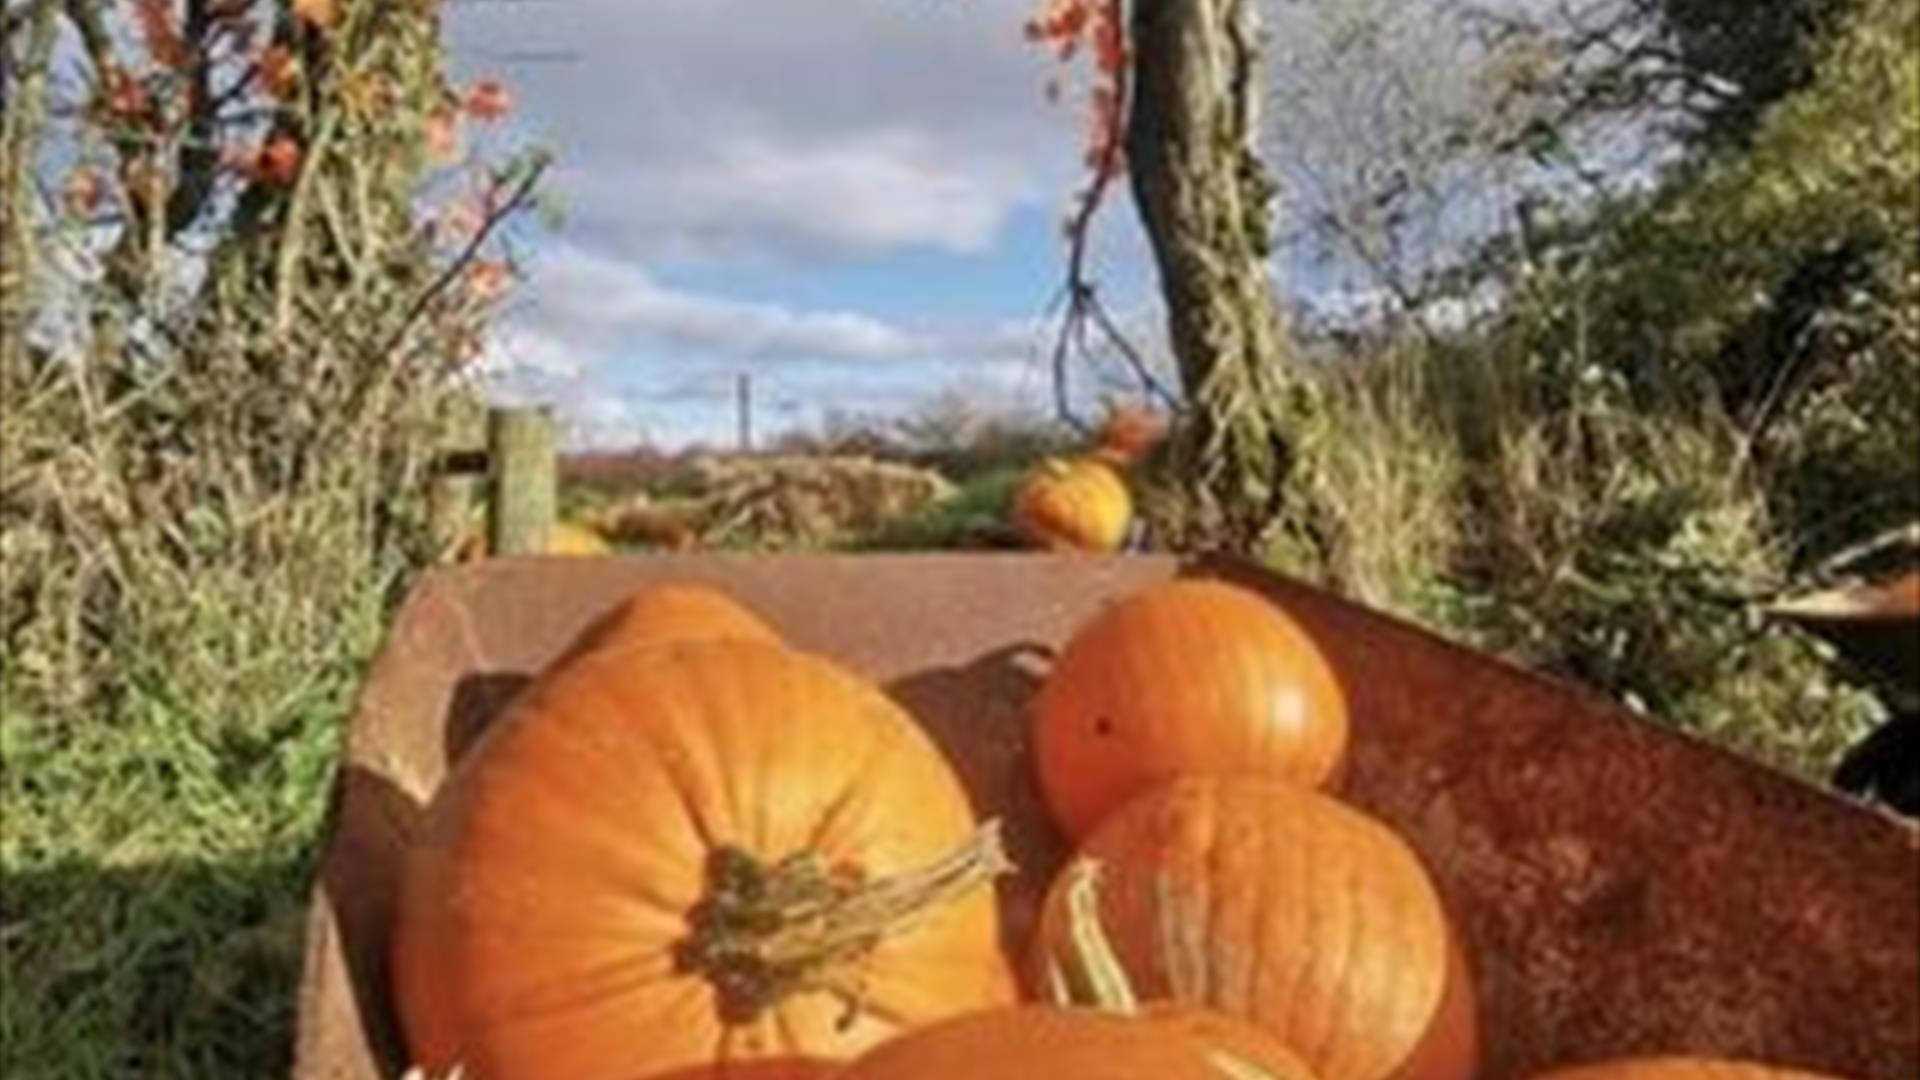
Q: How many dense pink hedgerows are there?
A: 0